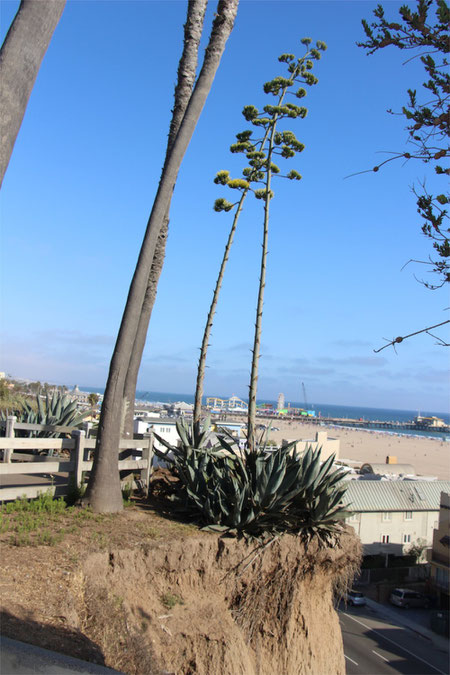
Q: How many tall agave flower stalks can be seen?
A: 2